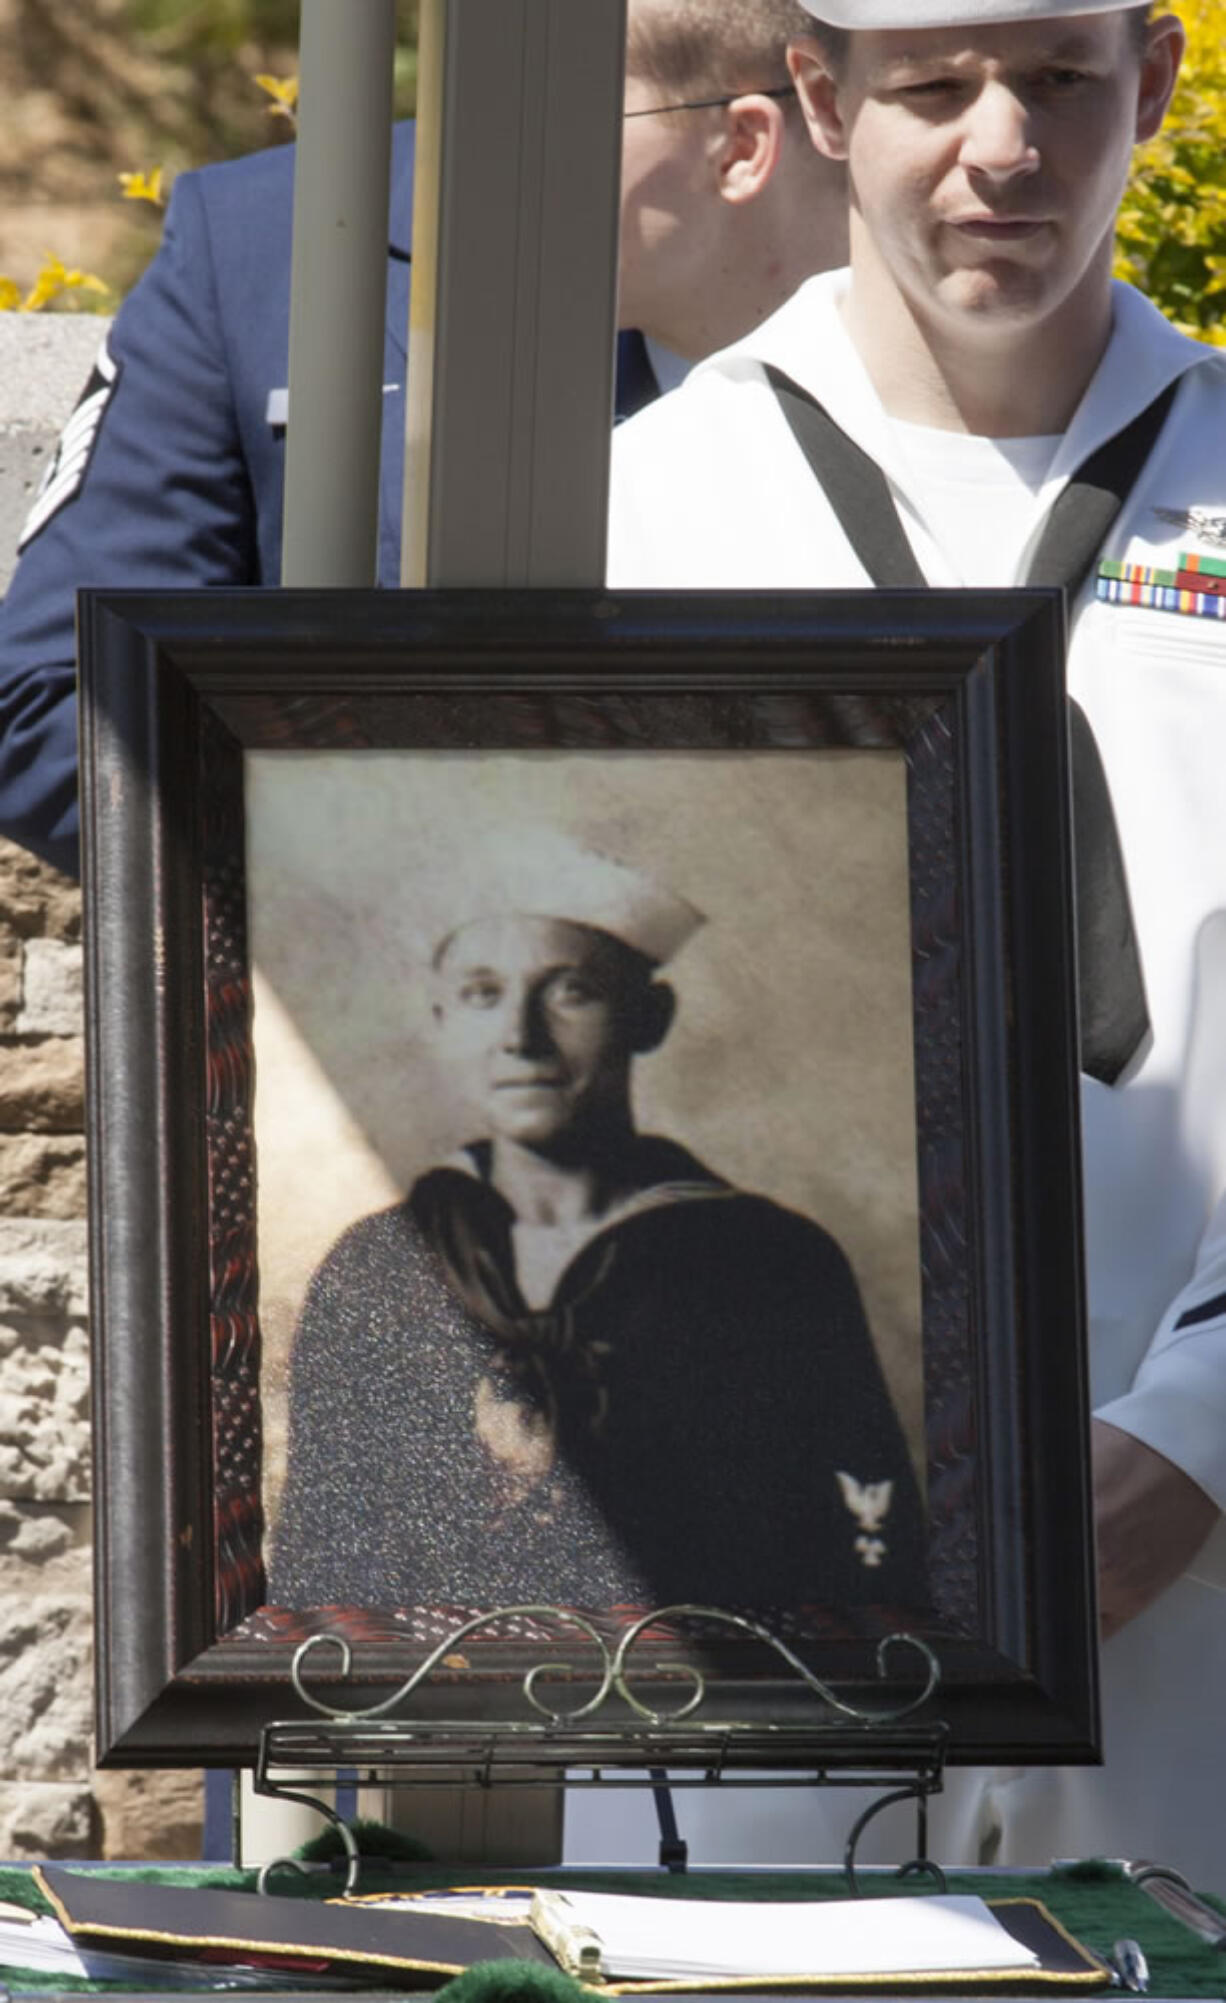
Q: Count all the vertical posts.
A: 2